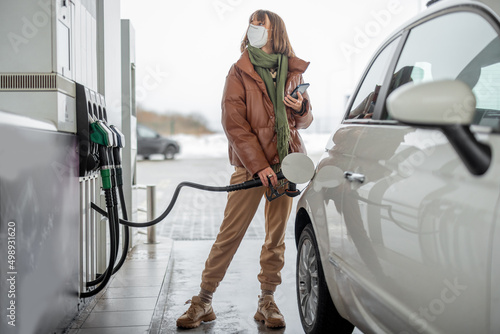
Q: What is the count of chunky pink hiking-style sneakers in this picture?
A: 0